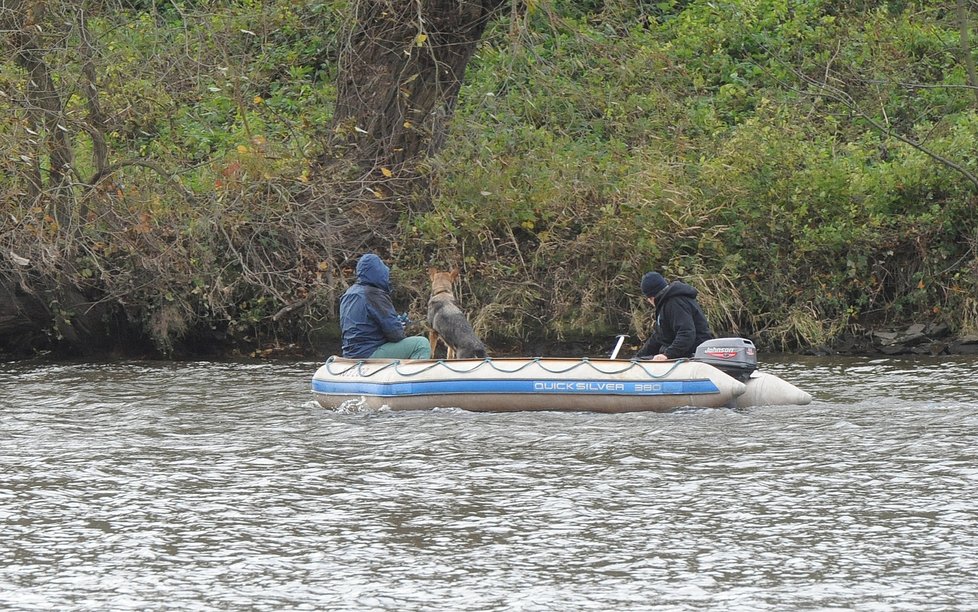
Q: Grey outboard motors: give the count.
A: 1